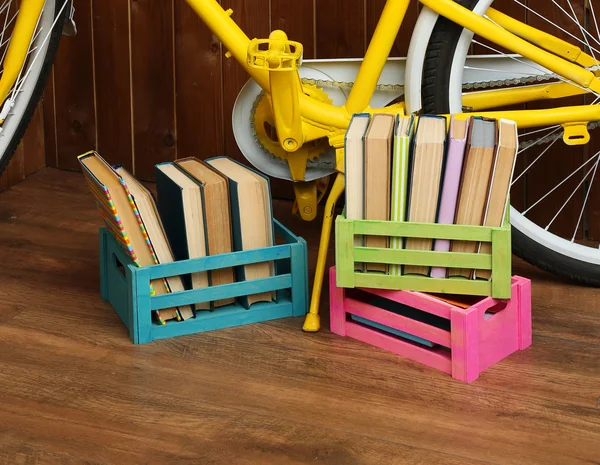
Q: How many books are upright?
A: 12